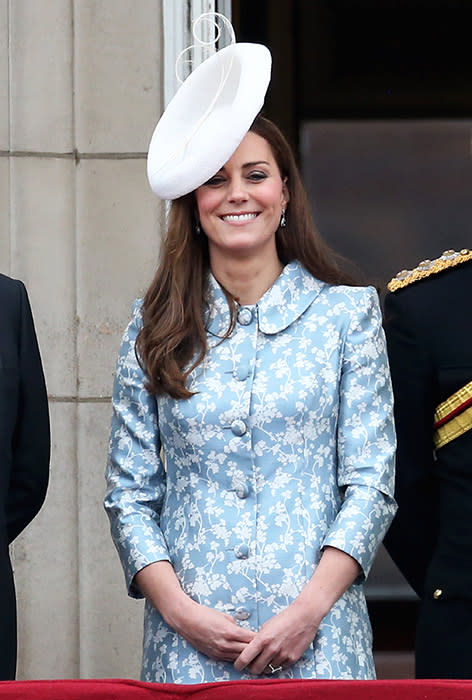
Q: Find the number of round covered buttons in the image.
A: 6